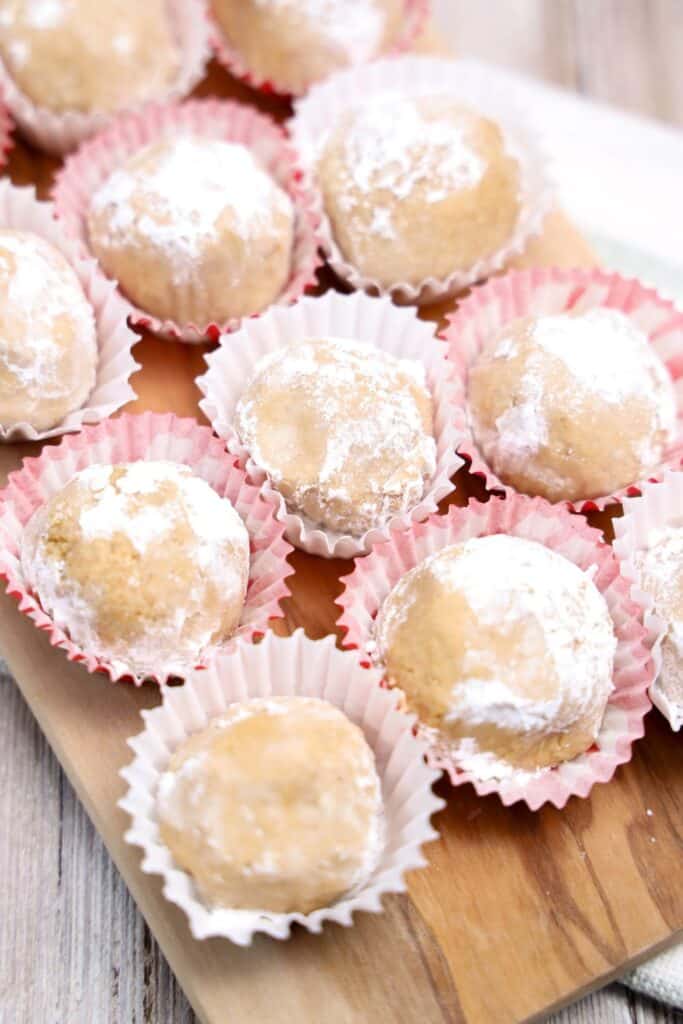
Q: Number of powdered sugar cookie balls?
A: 11